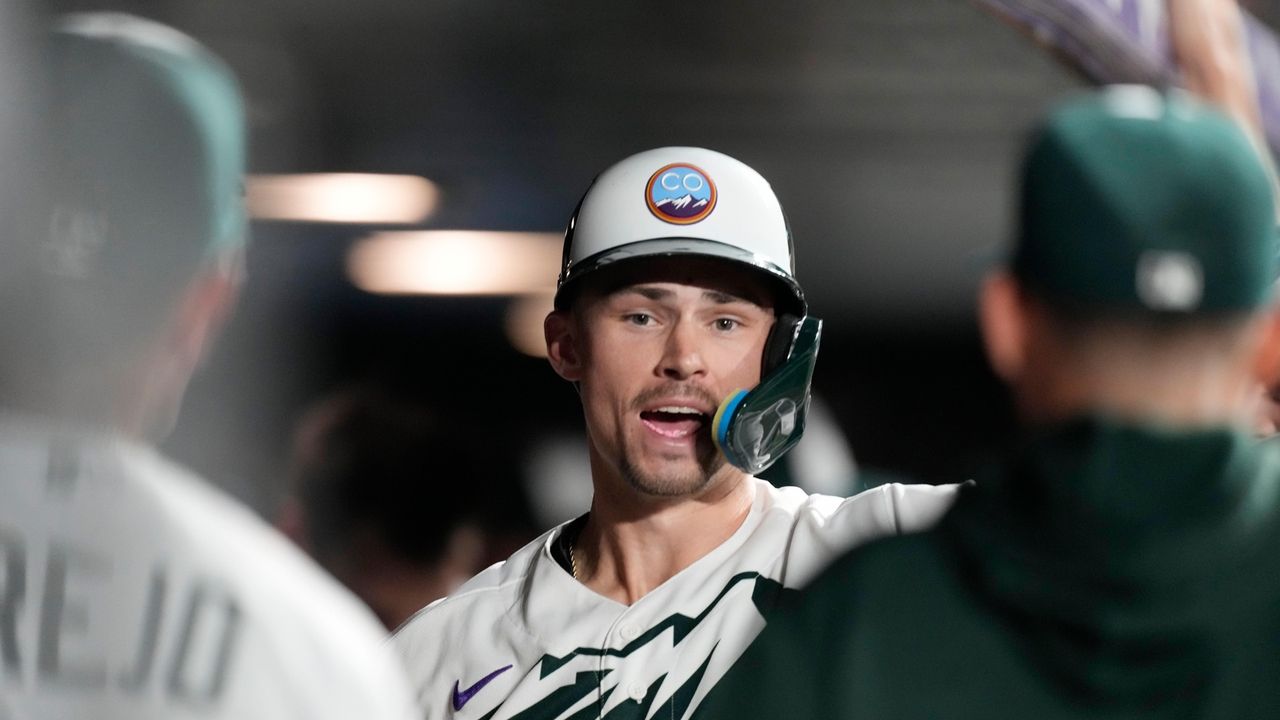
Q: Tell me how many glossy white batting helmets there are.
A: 1